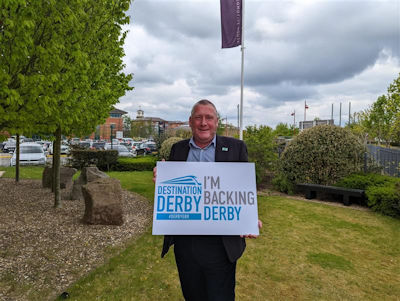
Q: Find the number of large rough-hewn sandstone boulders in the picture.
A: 3